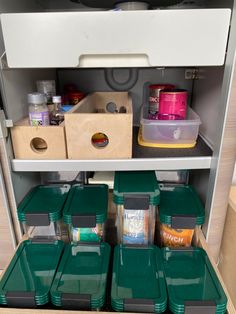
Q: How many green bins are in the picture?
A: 8